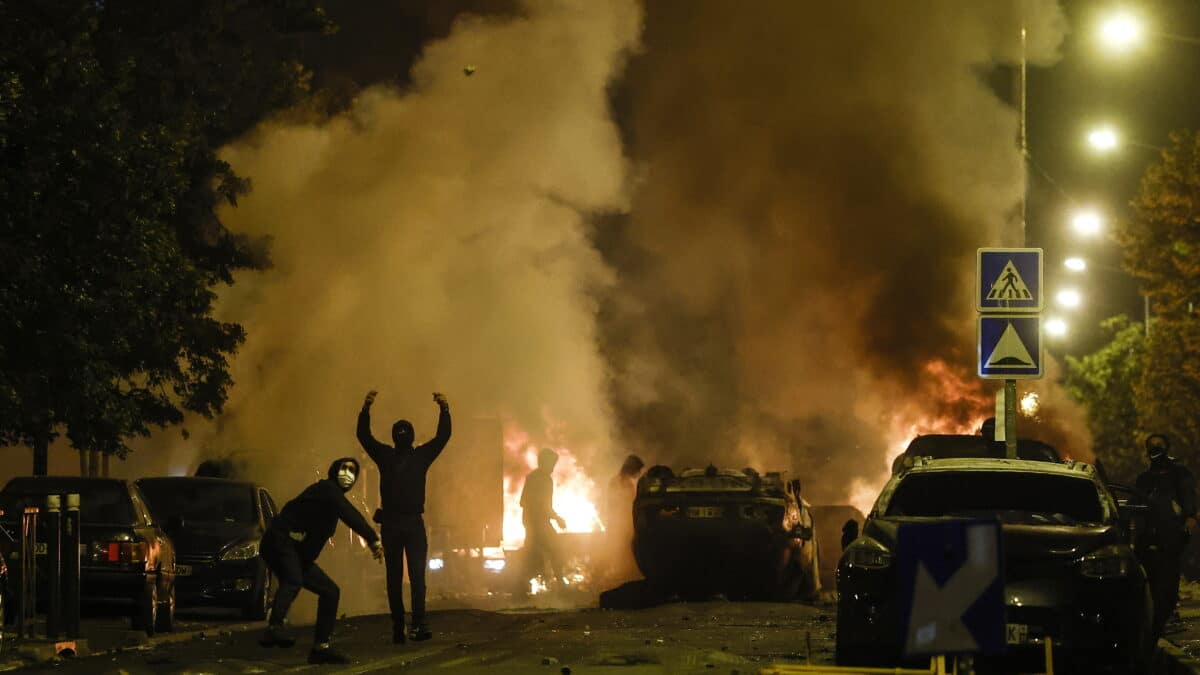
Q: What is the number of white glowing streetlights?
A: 6